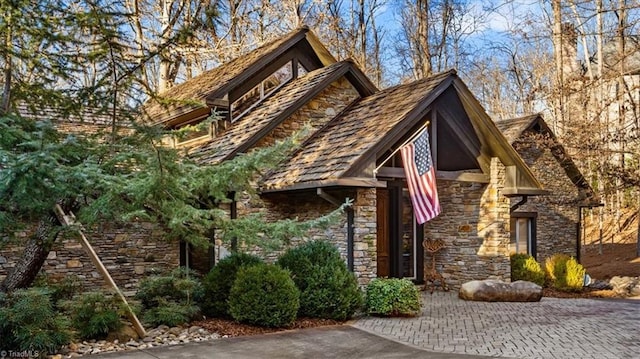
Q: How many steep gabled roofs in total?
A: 4